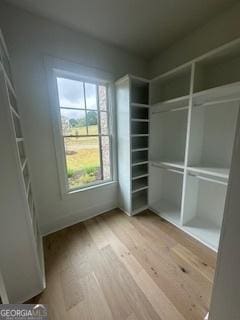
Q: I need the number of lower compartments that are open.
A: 2